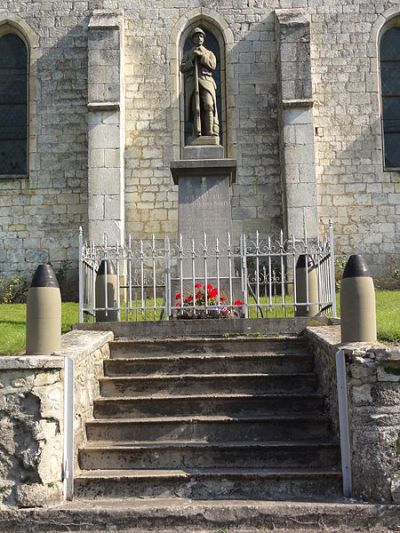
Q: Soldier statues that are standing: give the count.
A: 1